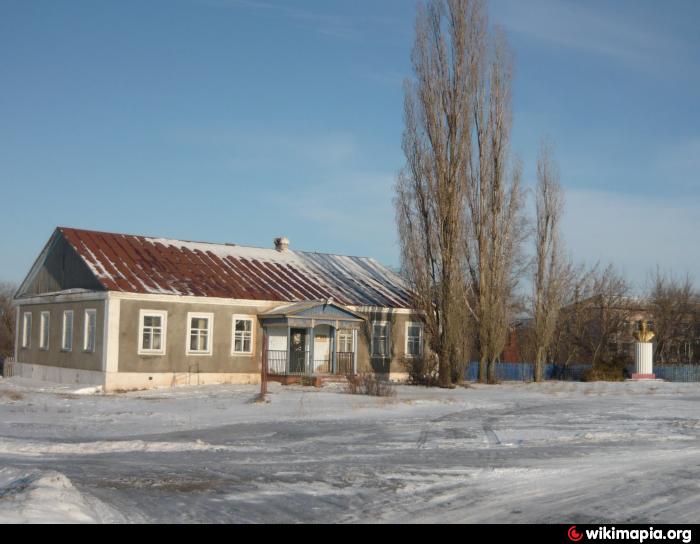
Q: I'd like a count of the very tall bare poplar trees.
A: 3